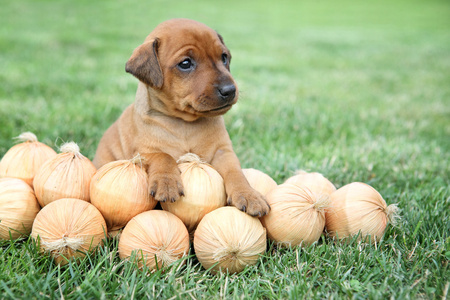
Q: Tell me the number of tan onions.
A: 12